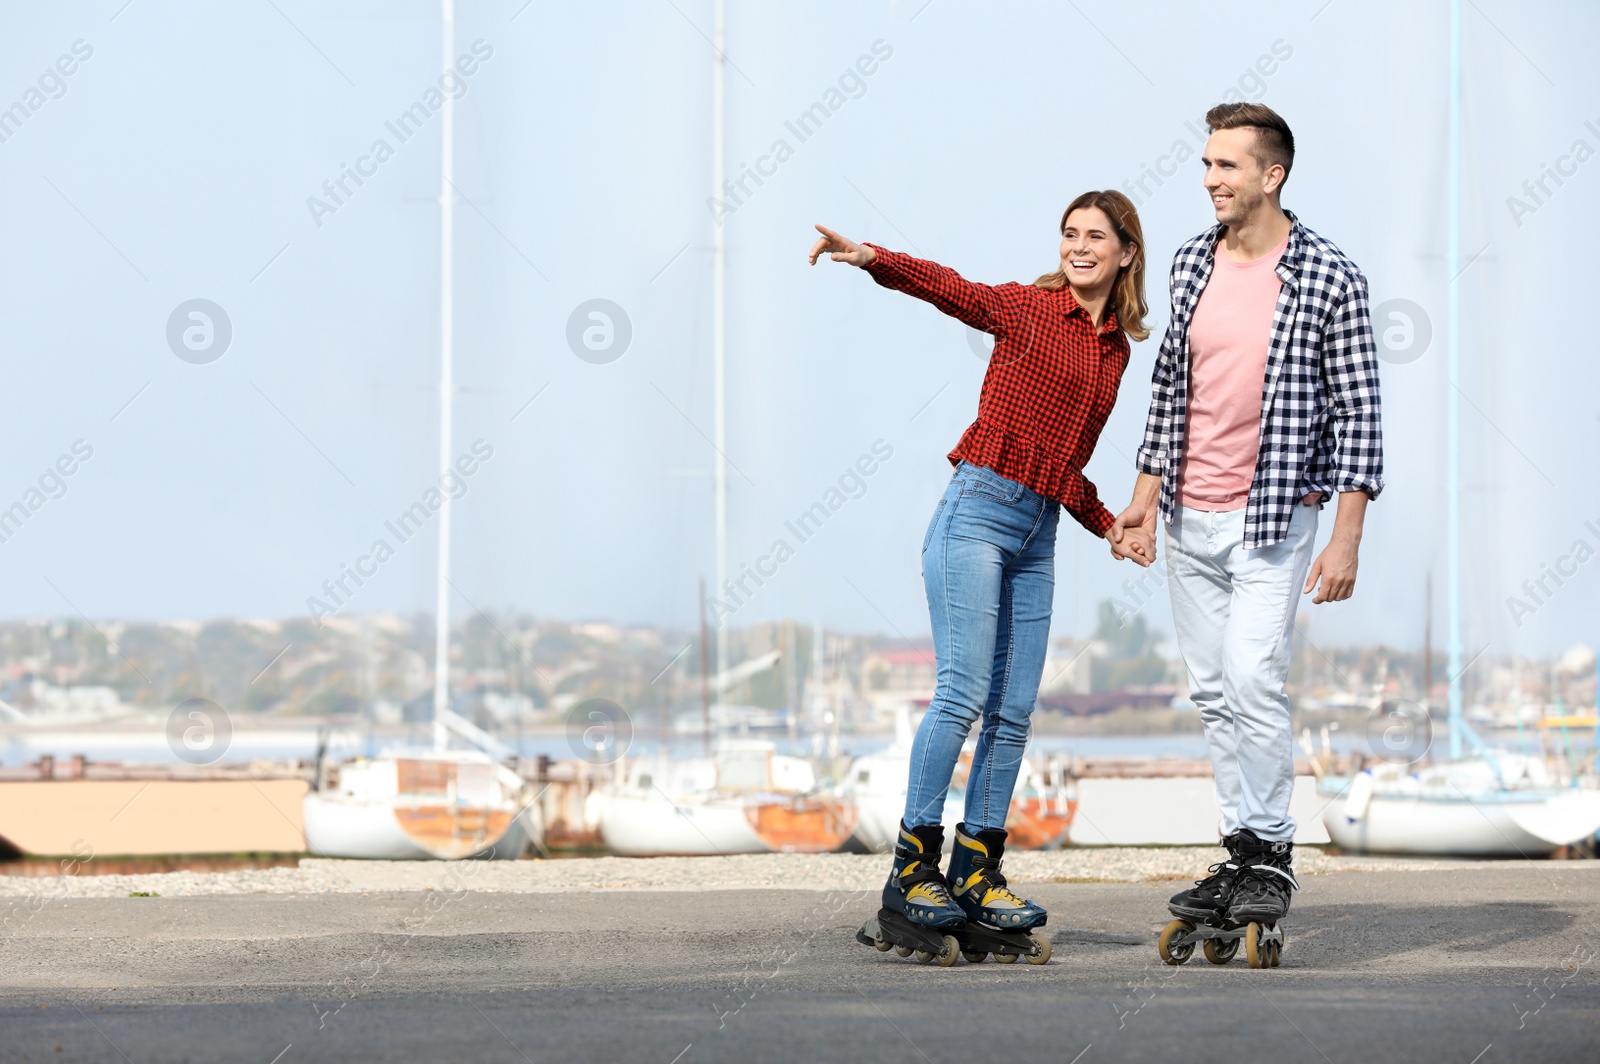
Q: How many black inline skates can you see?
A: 2